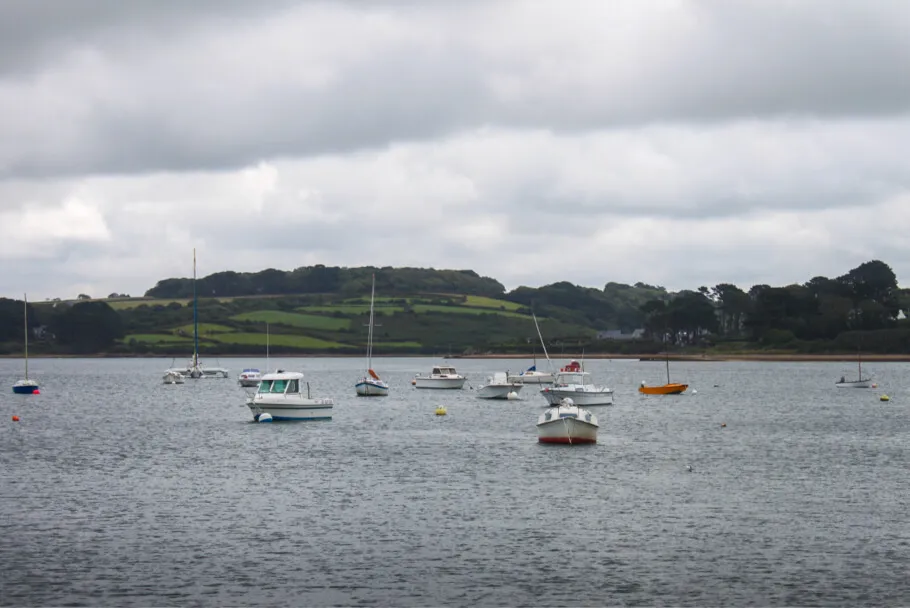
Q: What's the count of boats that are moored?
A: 13